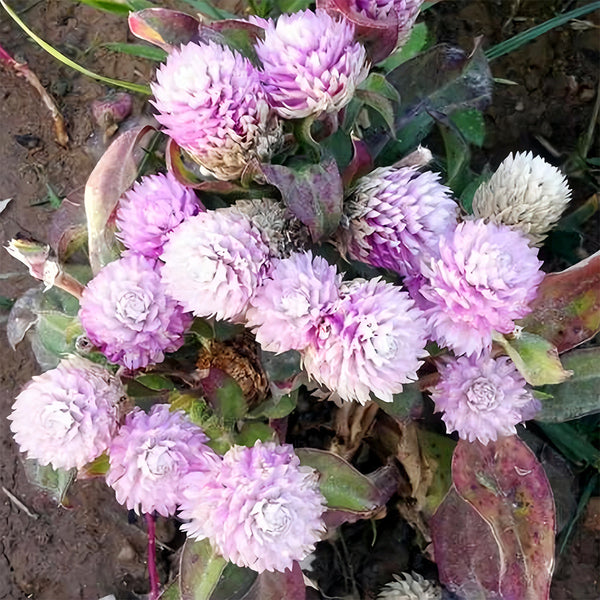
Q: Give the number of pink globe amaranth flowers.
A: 14